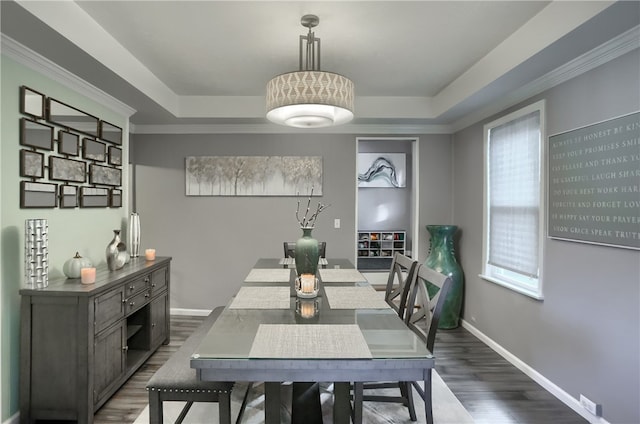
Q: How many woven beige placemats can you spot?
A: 6